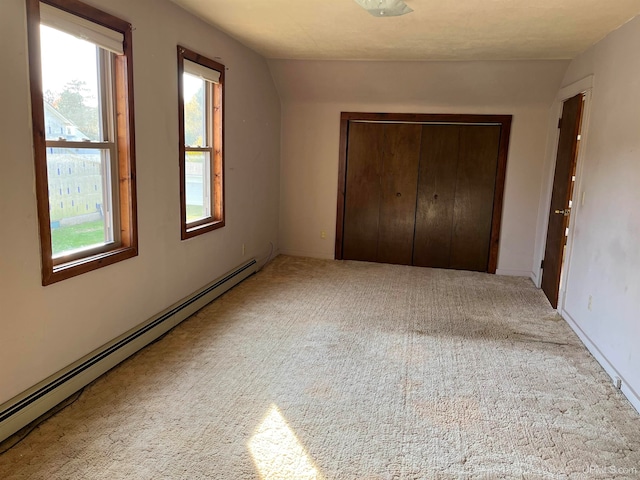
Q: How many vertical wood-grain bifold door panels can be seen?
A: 4